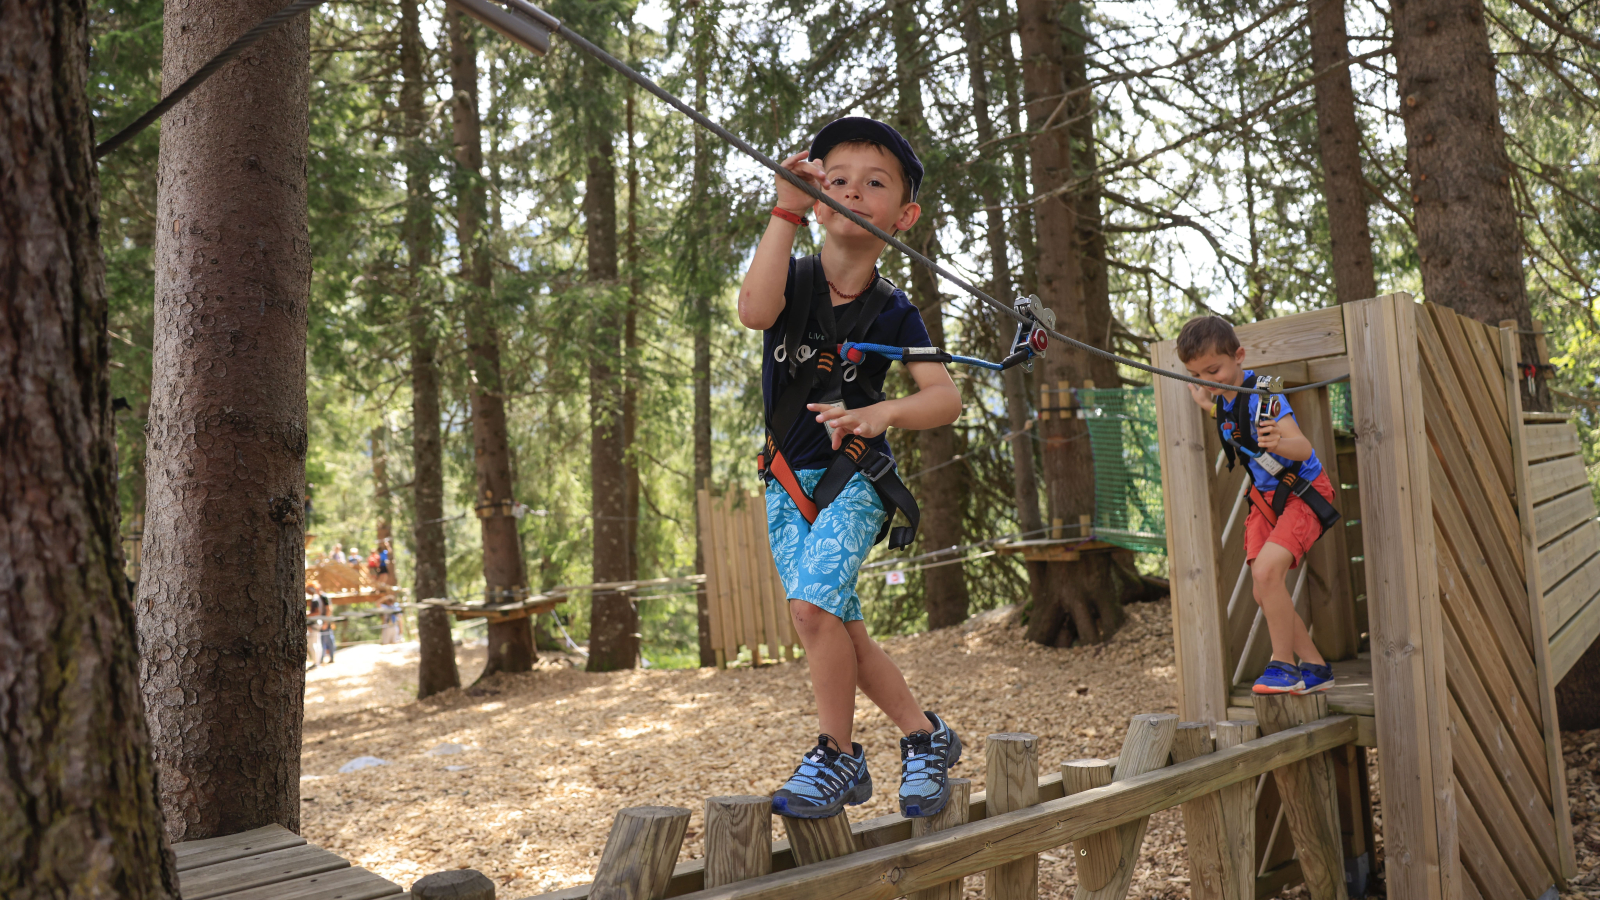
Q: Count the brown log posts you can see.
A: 11